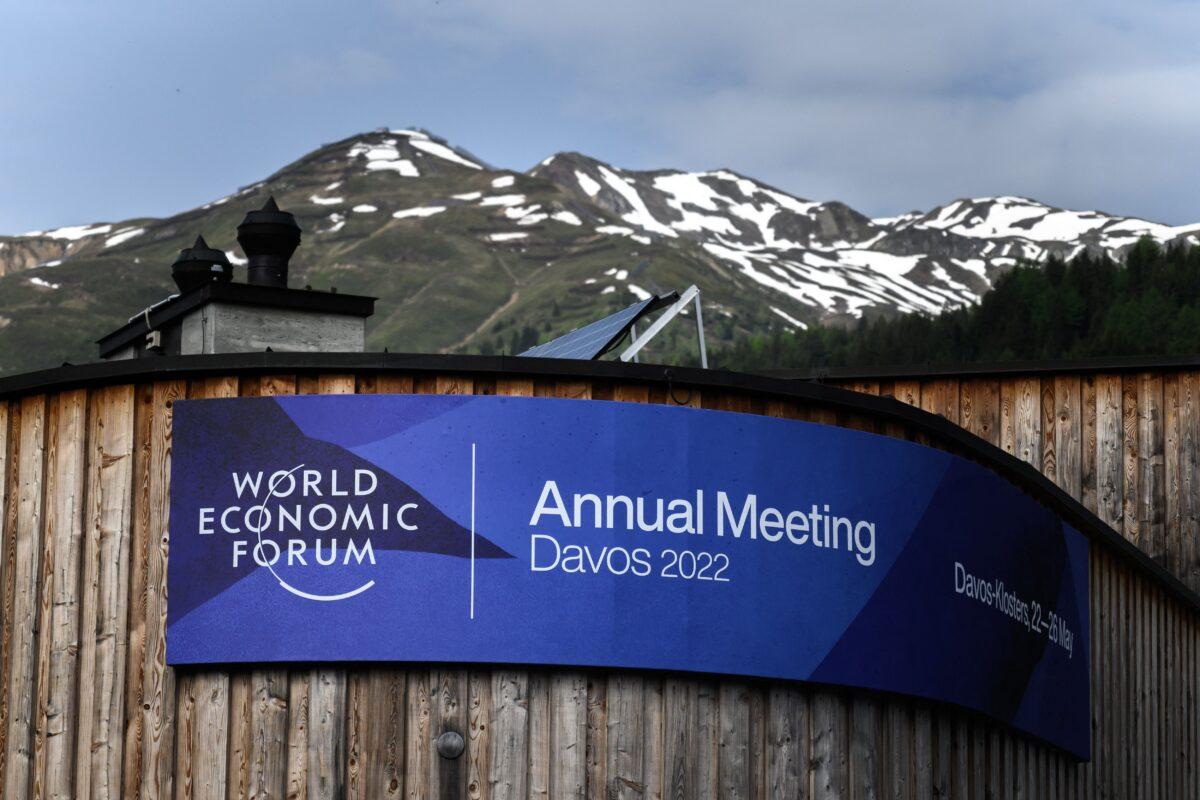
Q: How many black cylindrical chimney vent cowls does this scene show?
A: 2